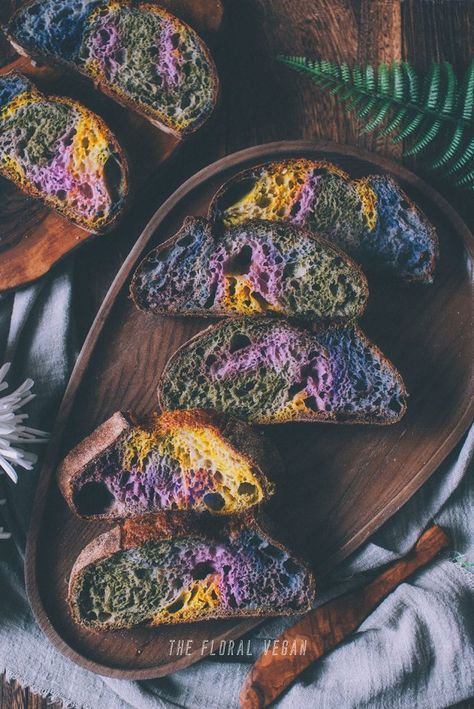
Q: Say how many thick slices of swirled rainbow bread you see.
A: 7